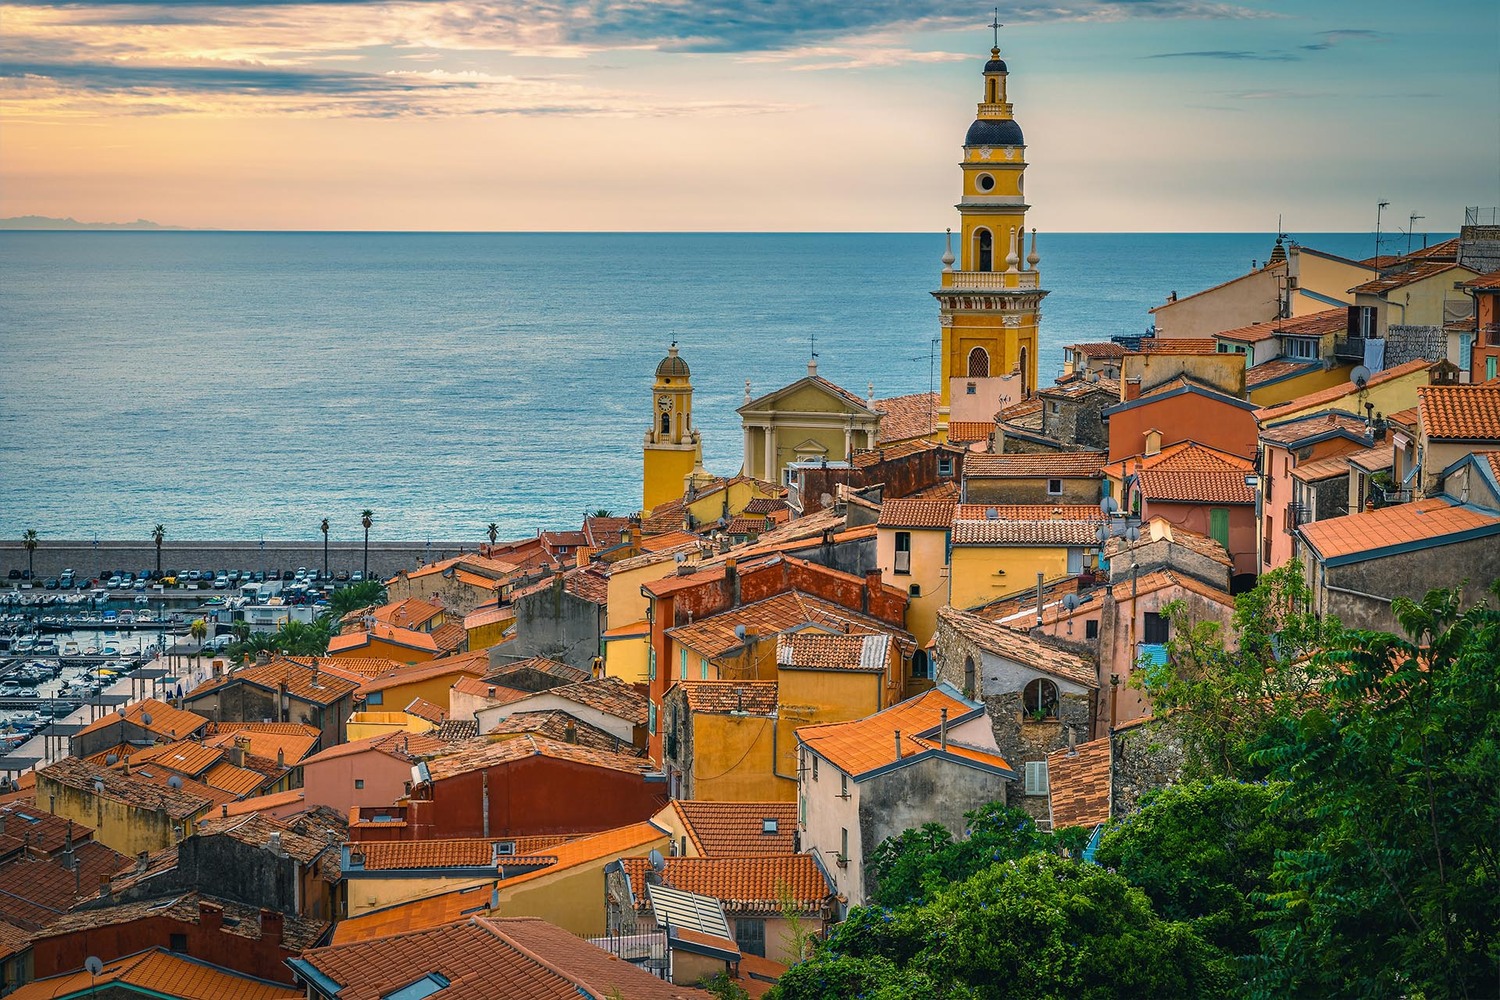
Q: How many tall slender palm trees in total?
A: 5